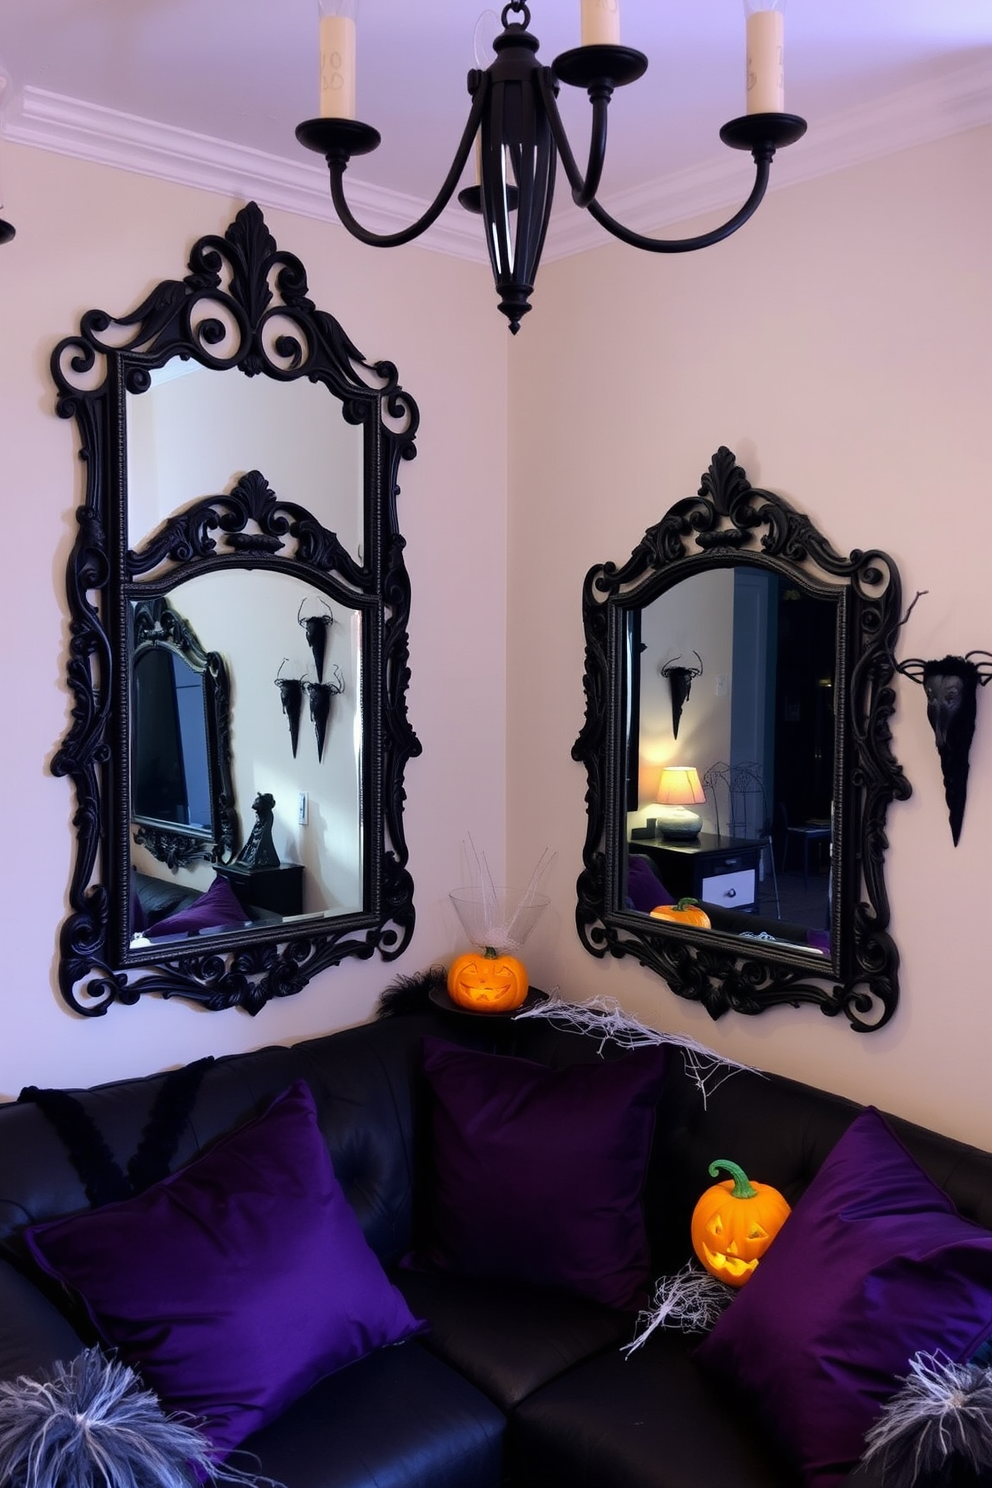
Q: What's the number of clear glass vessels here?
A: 1